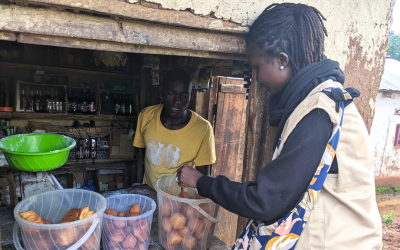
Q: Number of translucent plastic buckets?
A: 3